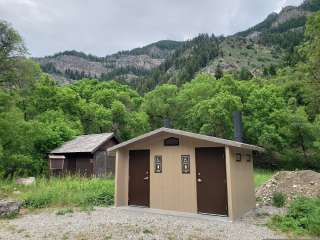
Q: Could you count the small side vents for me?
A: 2